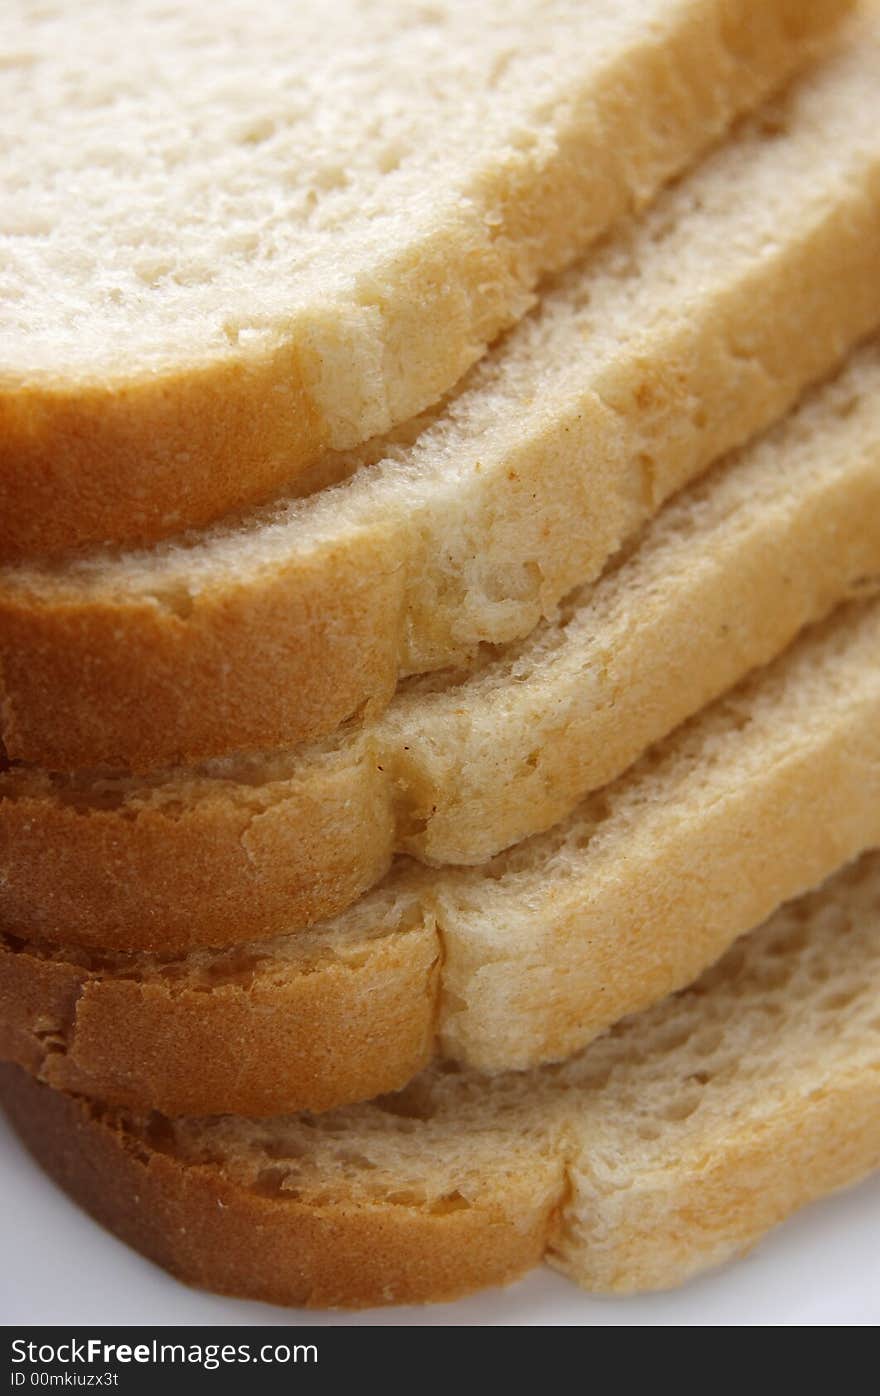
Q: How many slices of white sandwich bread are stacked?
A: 5